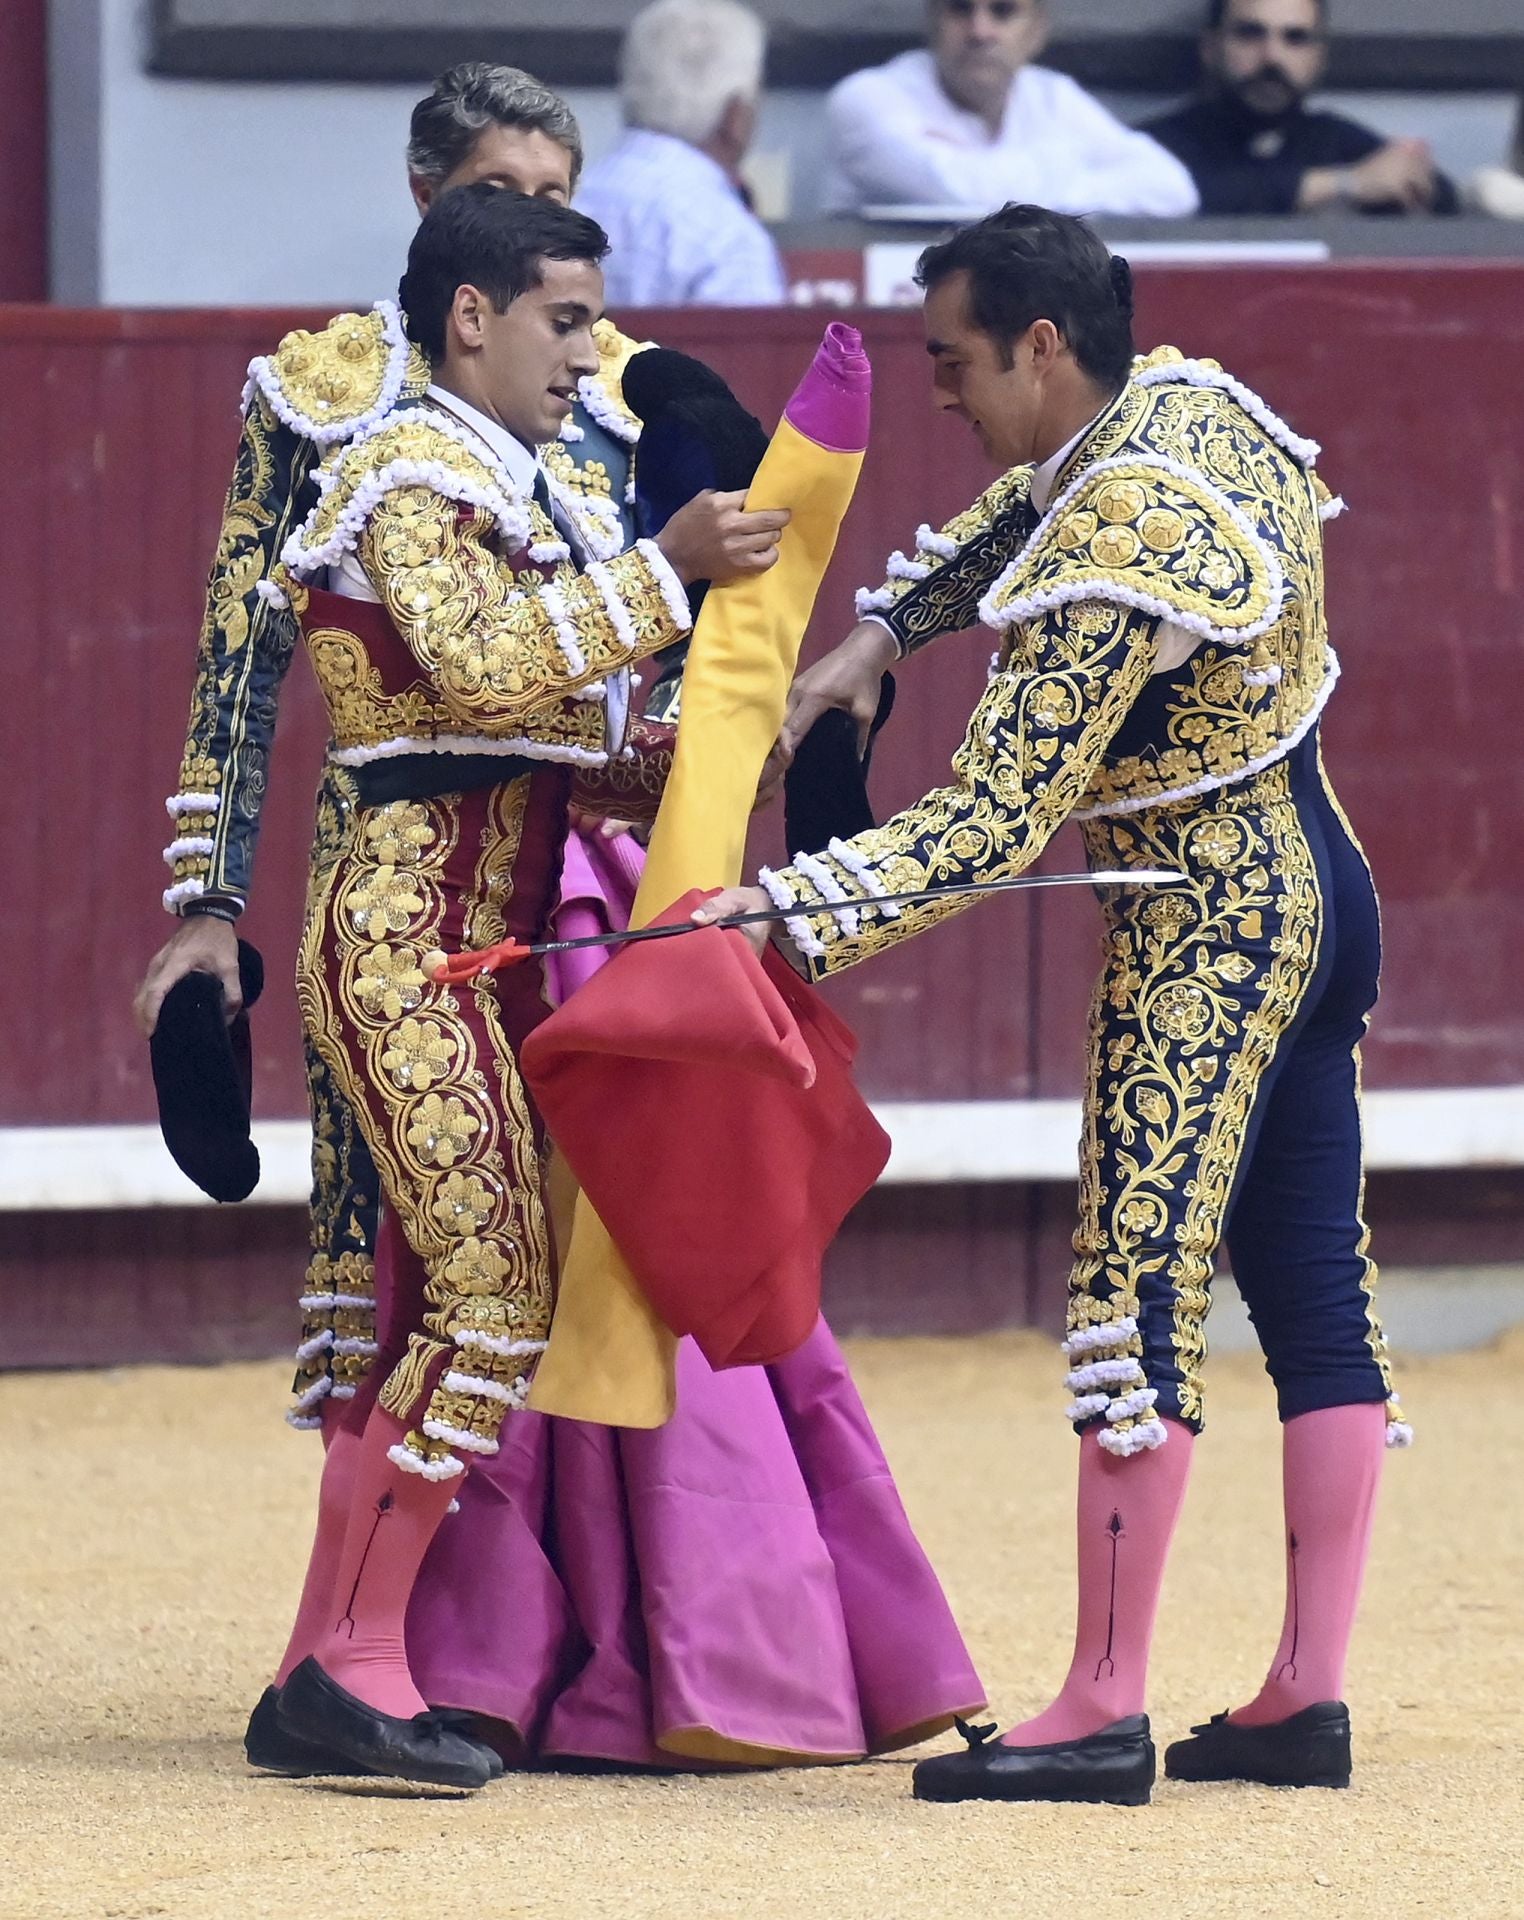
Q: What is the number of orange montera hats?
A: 0